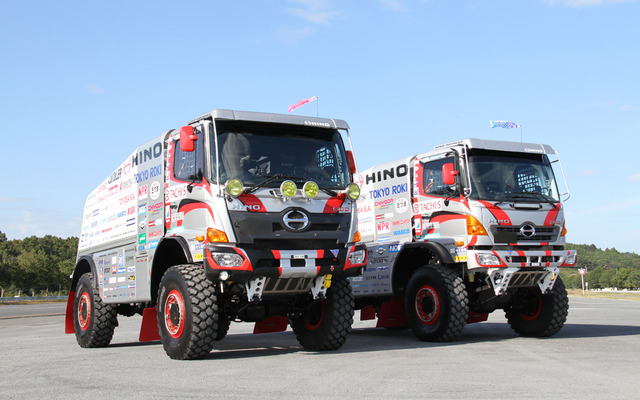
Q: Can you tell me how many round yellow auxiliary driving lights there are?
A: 4